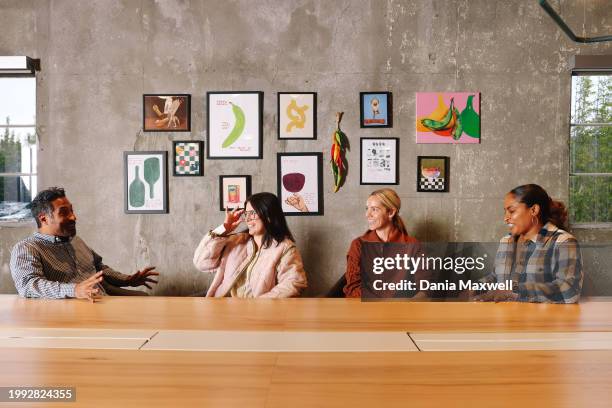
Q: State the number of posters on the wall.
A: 11